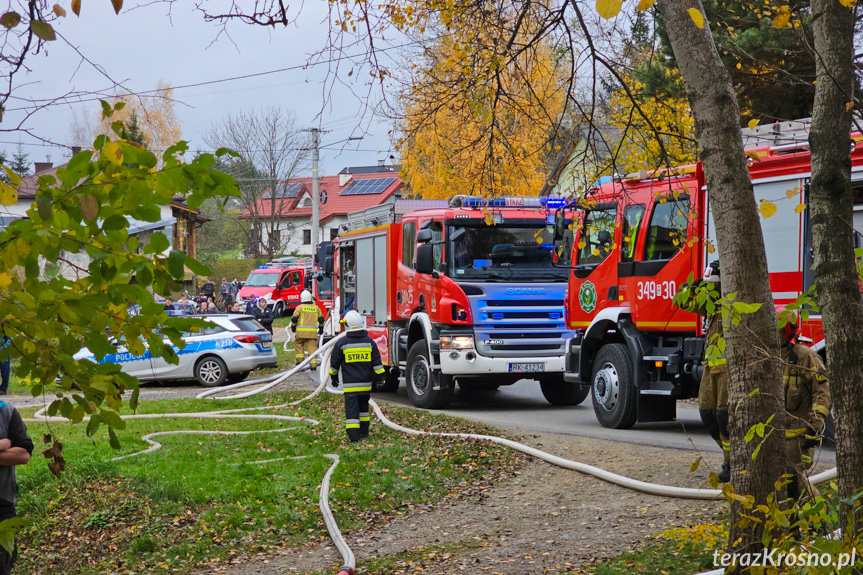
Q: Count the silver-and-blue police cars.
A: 1